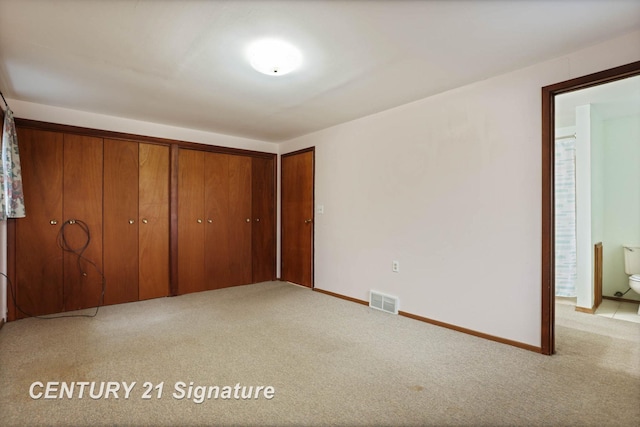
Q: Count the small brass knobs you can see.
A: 8